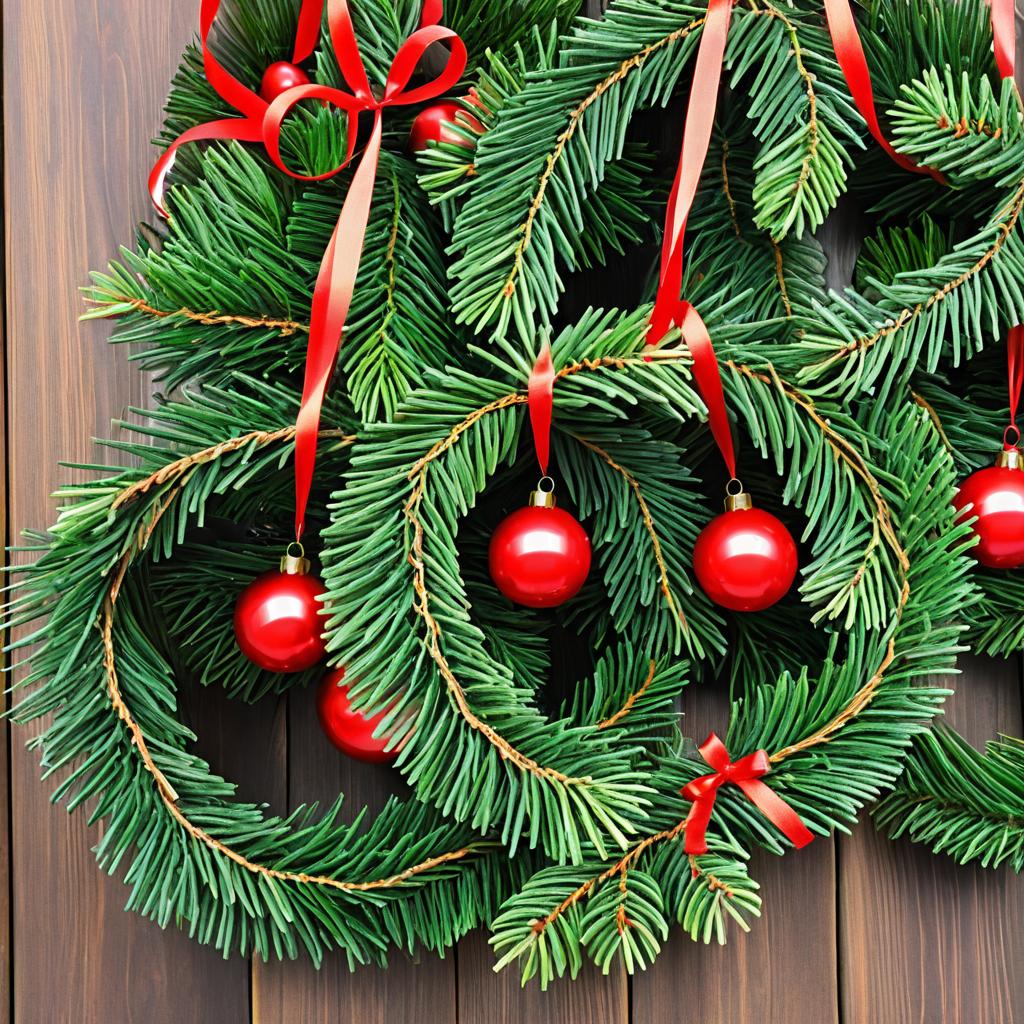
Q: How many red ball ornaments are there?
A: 7